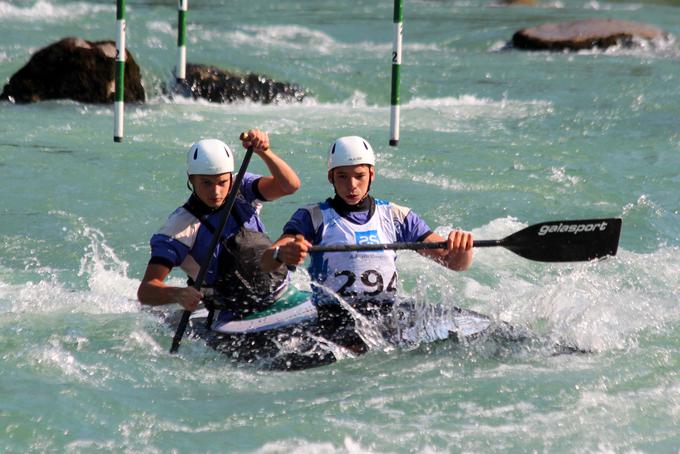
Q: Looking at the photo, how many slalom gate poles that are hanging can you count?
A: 3